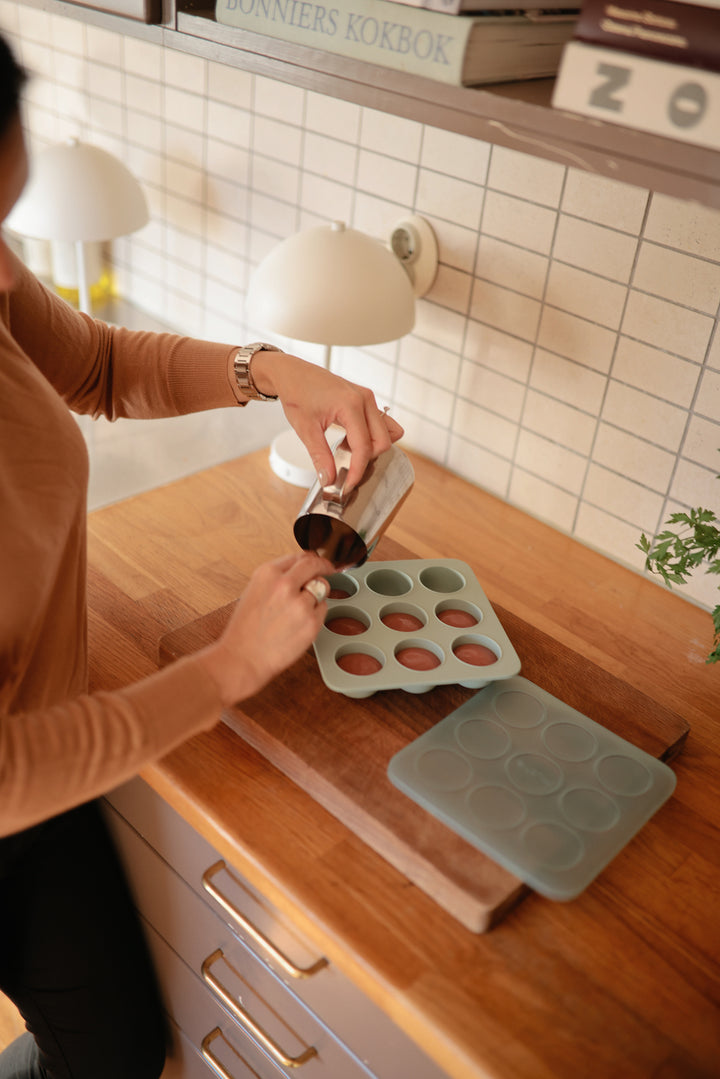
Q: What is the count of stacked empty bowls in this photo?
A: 0